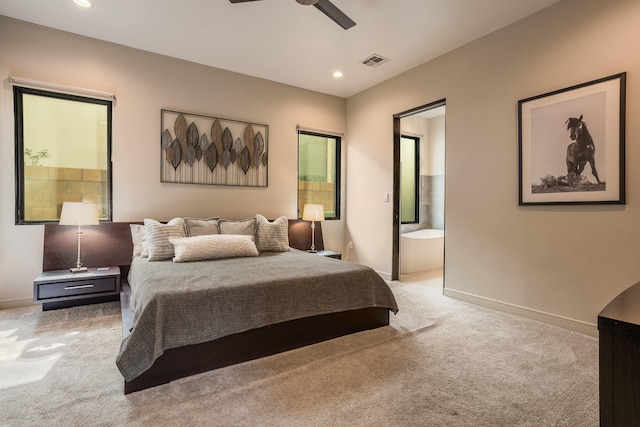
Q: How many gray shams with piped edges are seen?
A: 2